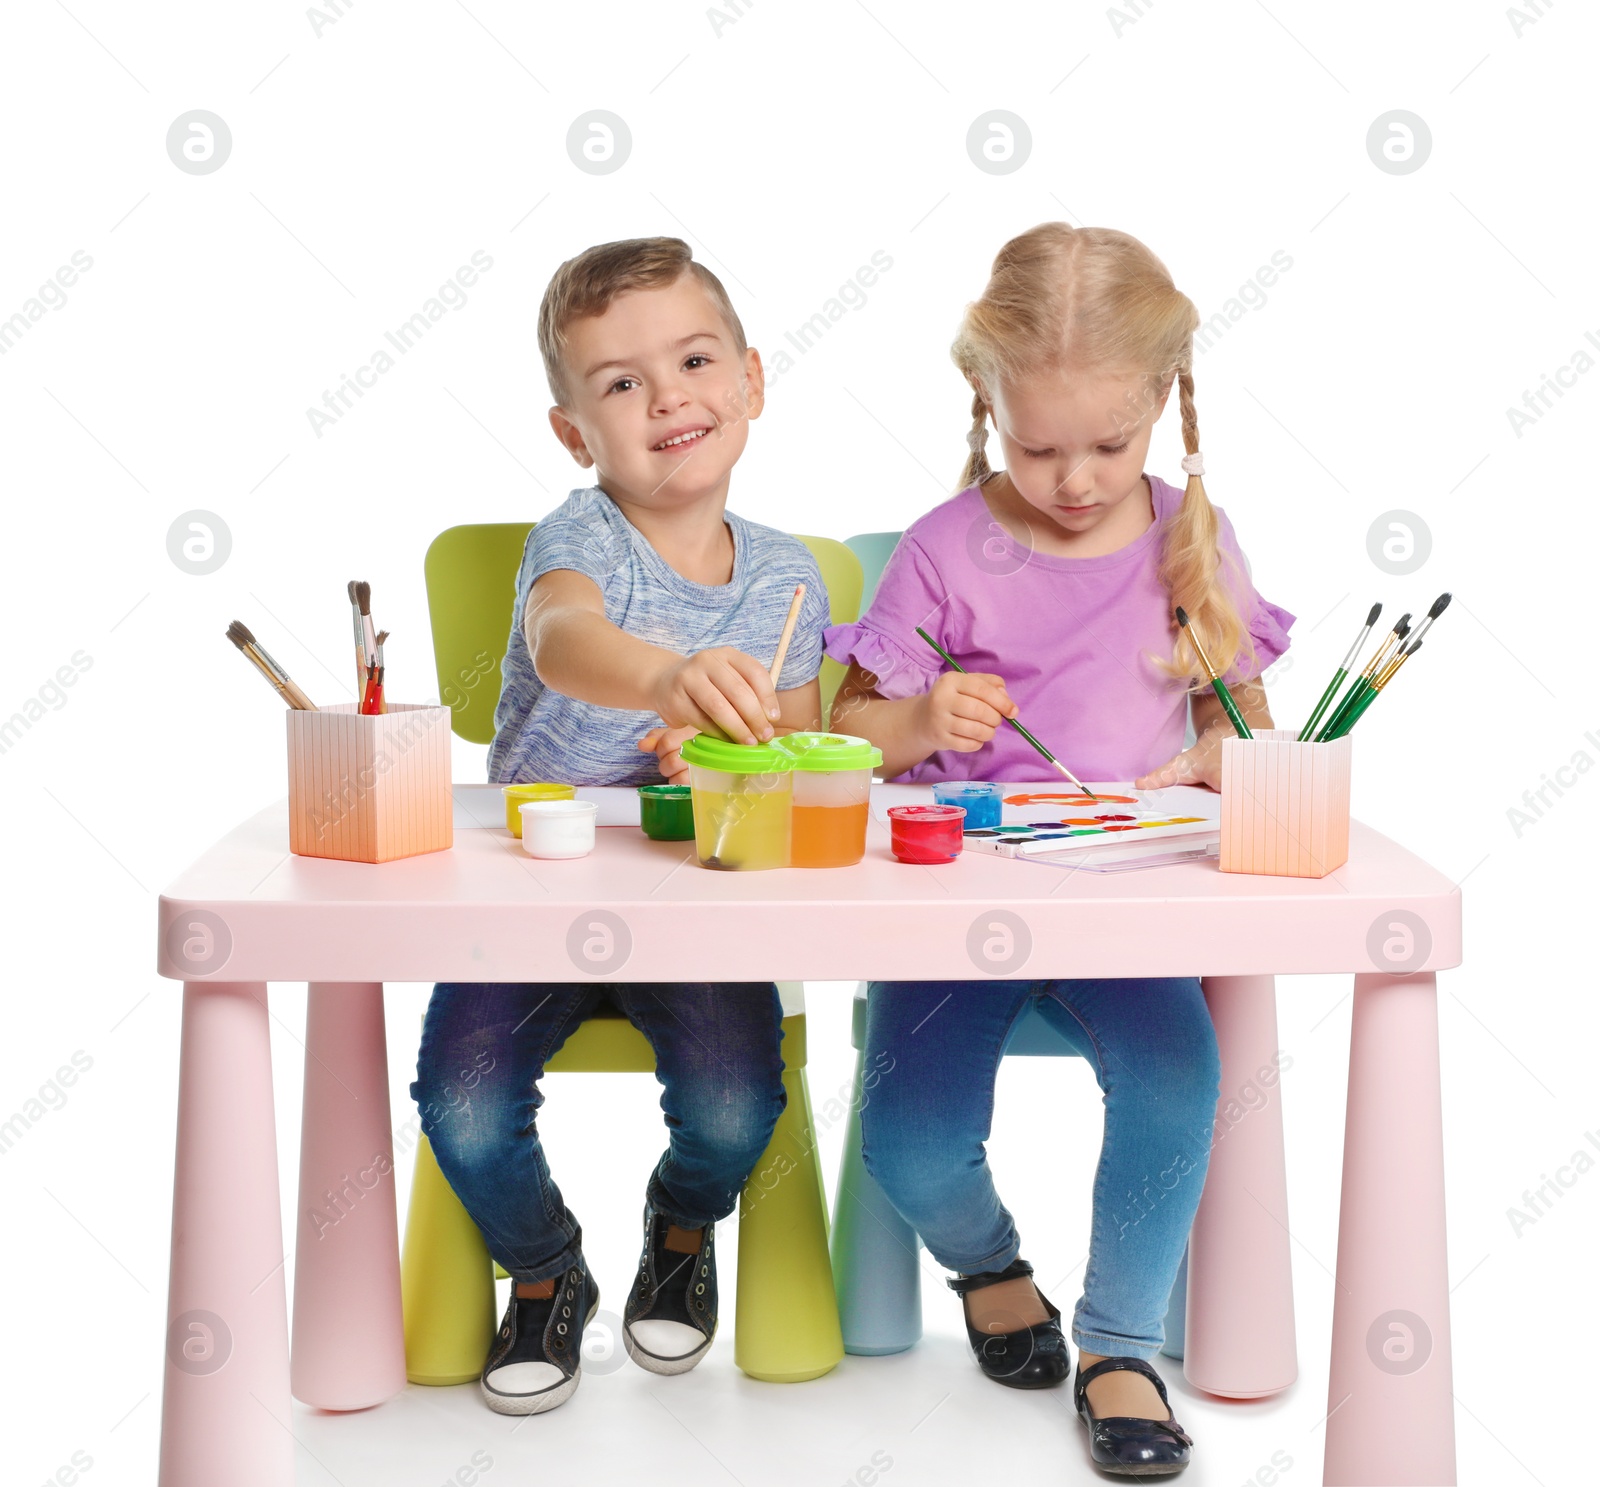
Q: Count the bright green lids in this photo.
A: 2